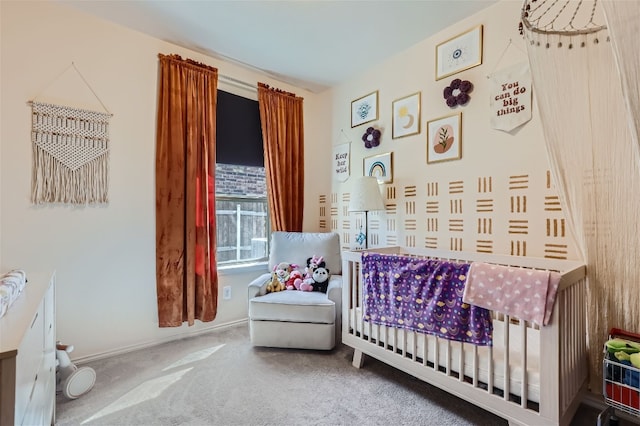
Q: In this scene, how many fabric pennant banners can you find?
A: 2